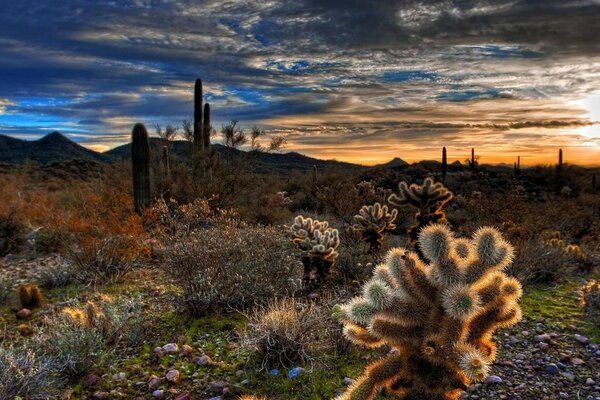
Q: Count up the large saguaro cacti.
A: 3